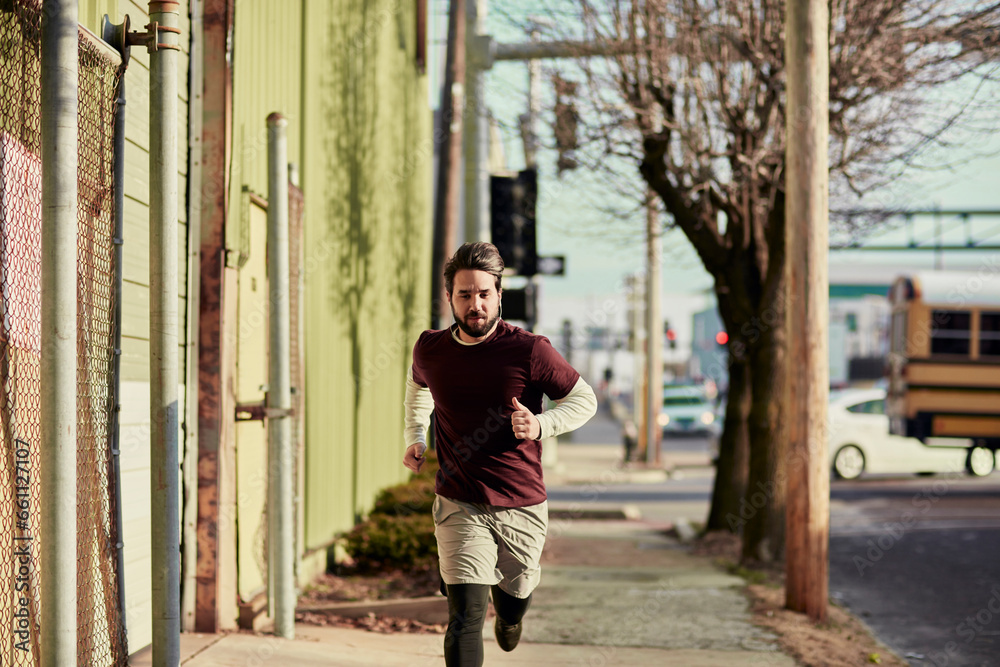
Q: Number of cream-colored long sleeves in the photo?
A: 2